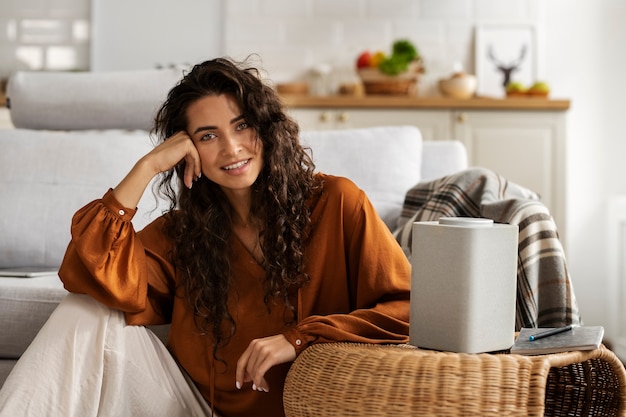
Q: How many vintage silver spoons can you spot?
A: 0